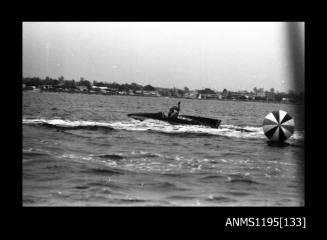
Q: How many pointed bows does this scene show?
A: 1